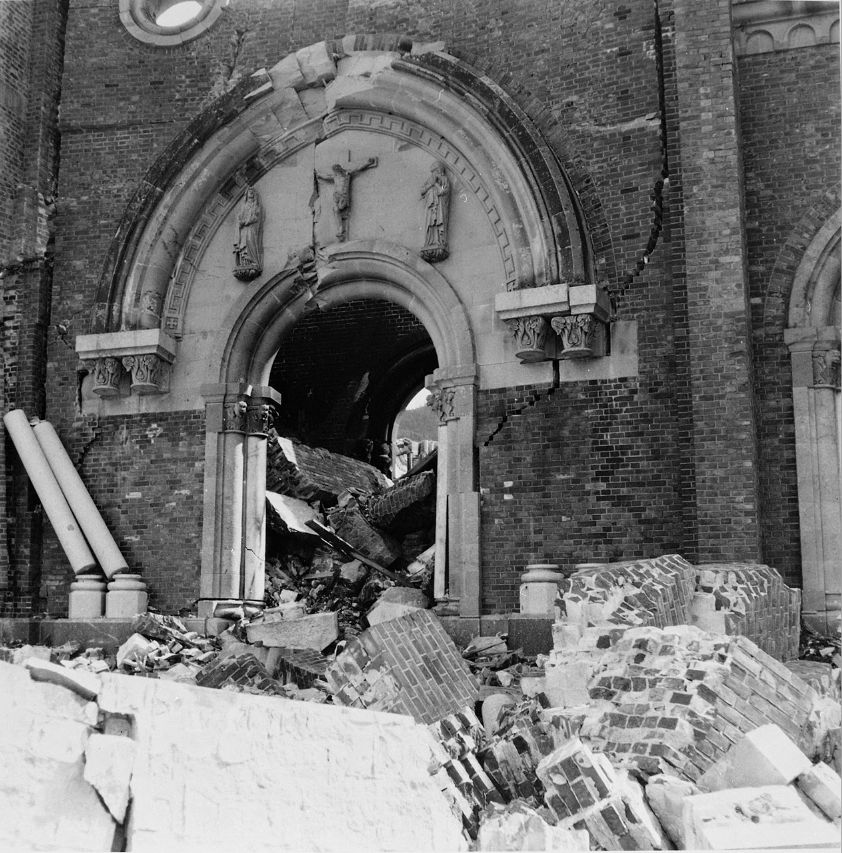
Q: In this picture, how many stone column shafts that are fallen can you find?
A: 2